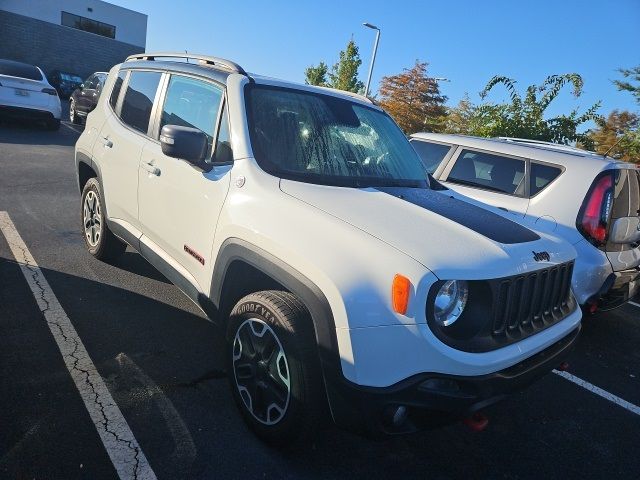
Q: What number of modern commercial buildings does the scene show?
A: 1